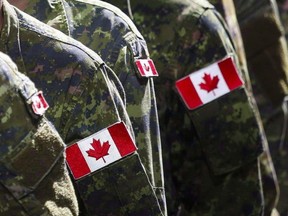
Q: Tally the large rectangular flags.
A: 2